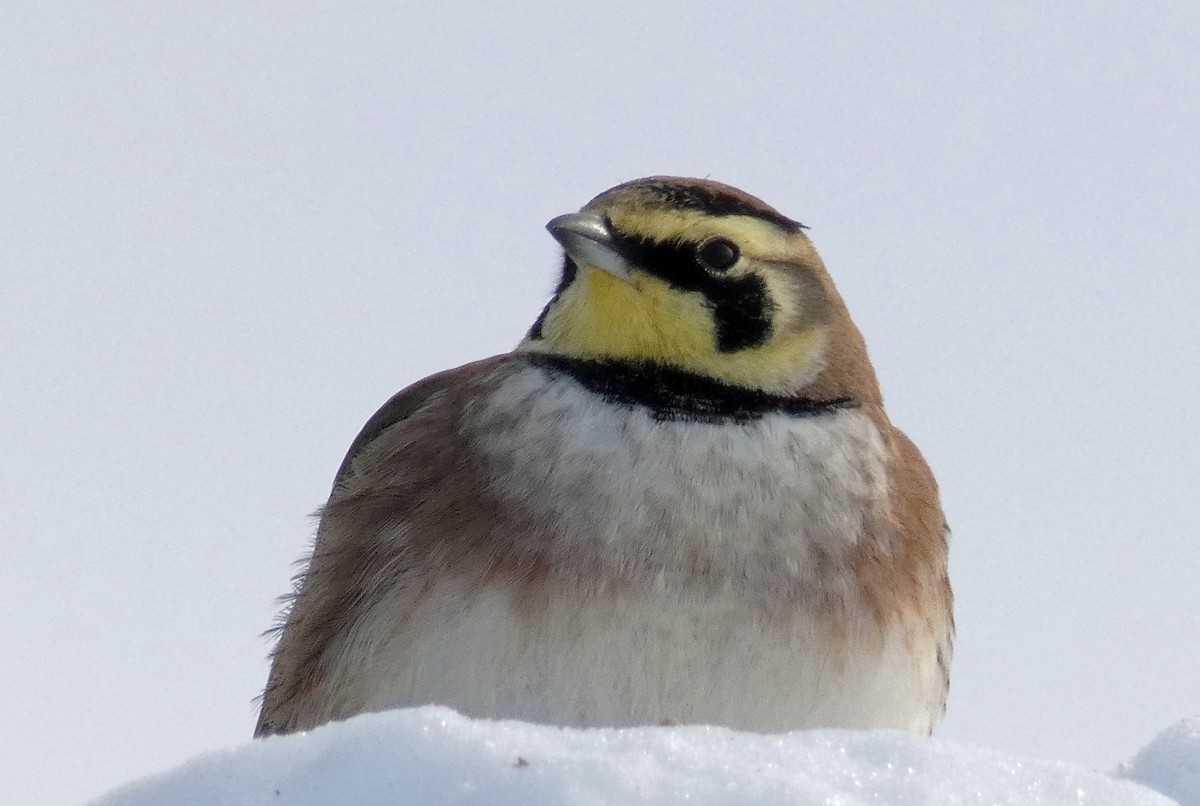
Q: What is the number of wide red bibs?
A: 0